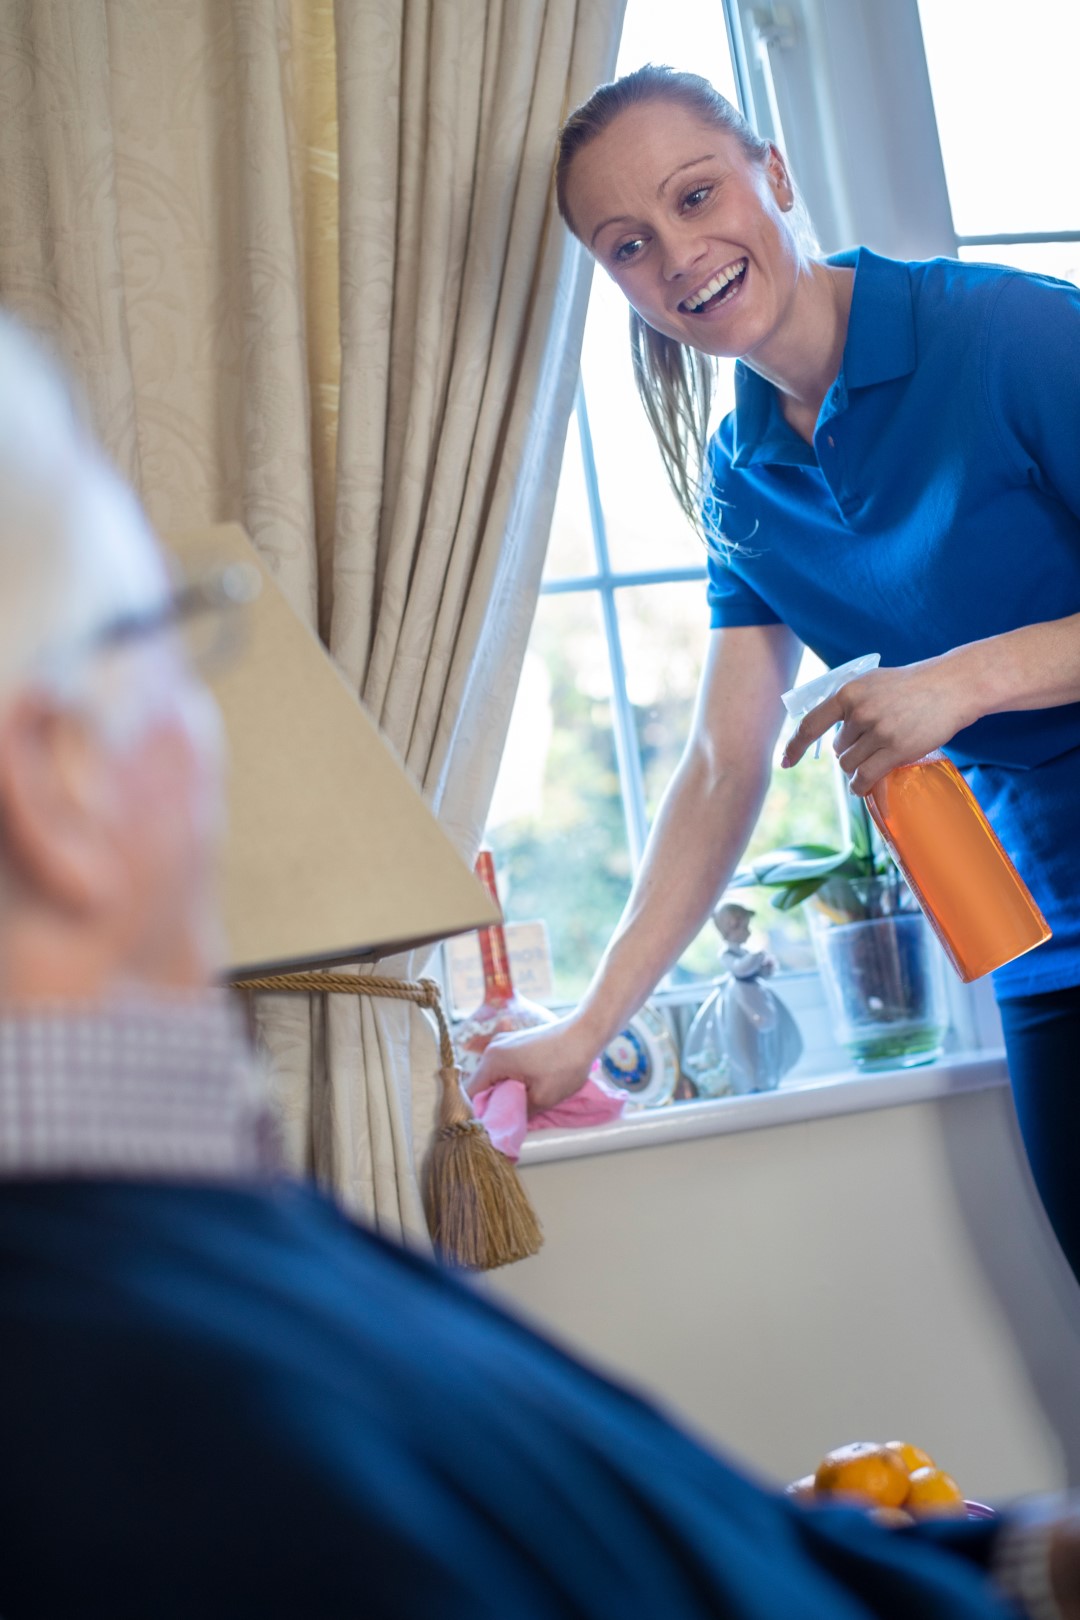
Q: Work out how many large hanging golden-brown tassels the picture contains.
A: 1